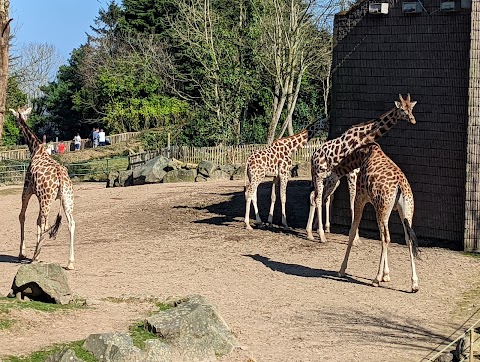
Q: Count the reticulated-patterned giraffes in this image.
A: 4